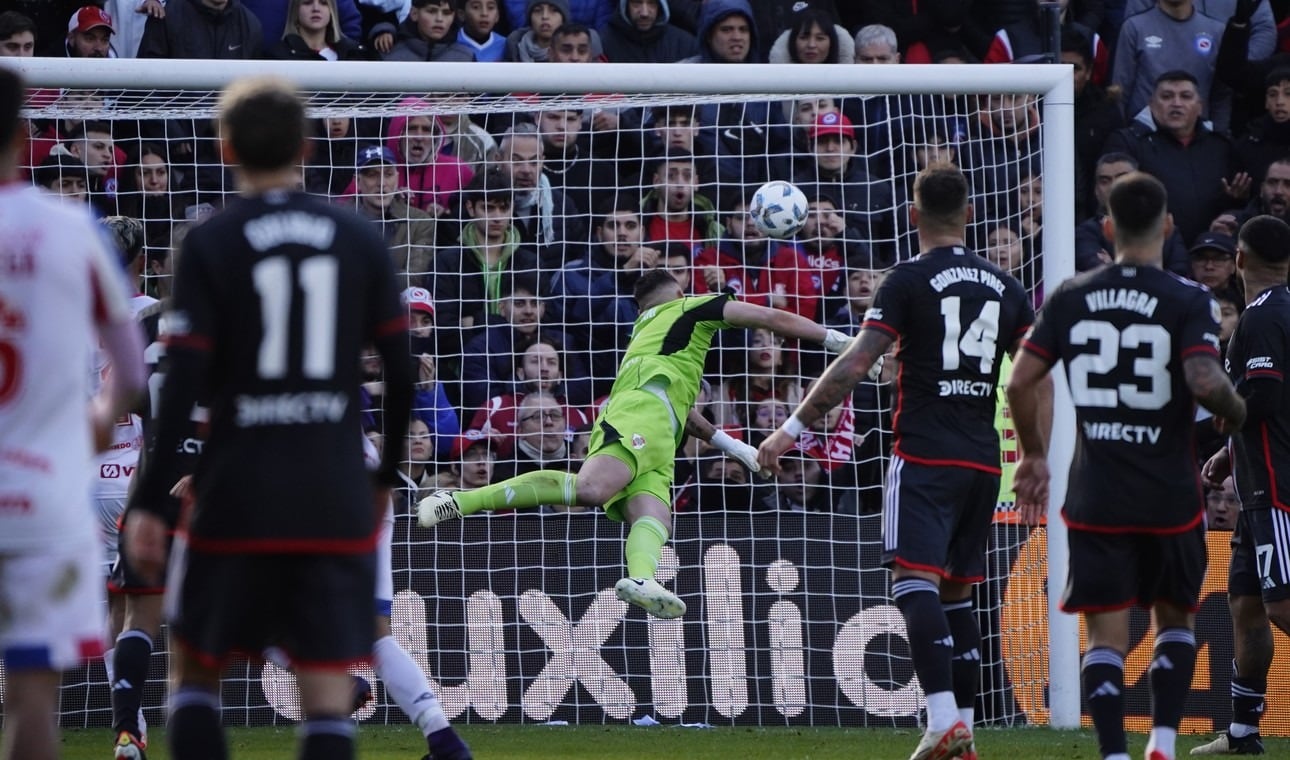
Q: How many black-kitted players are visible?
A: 5